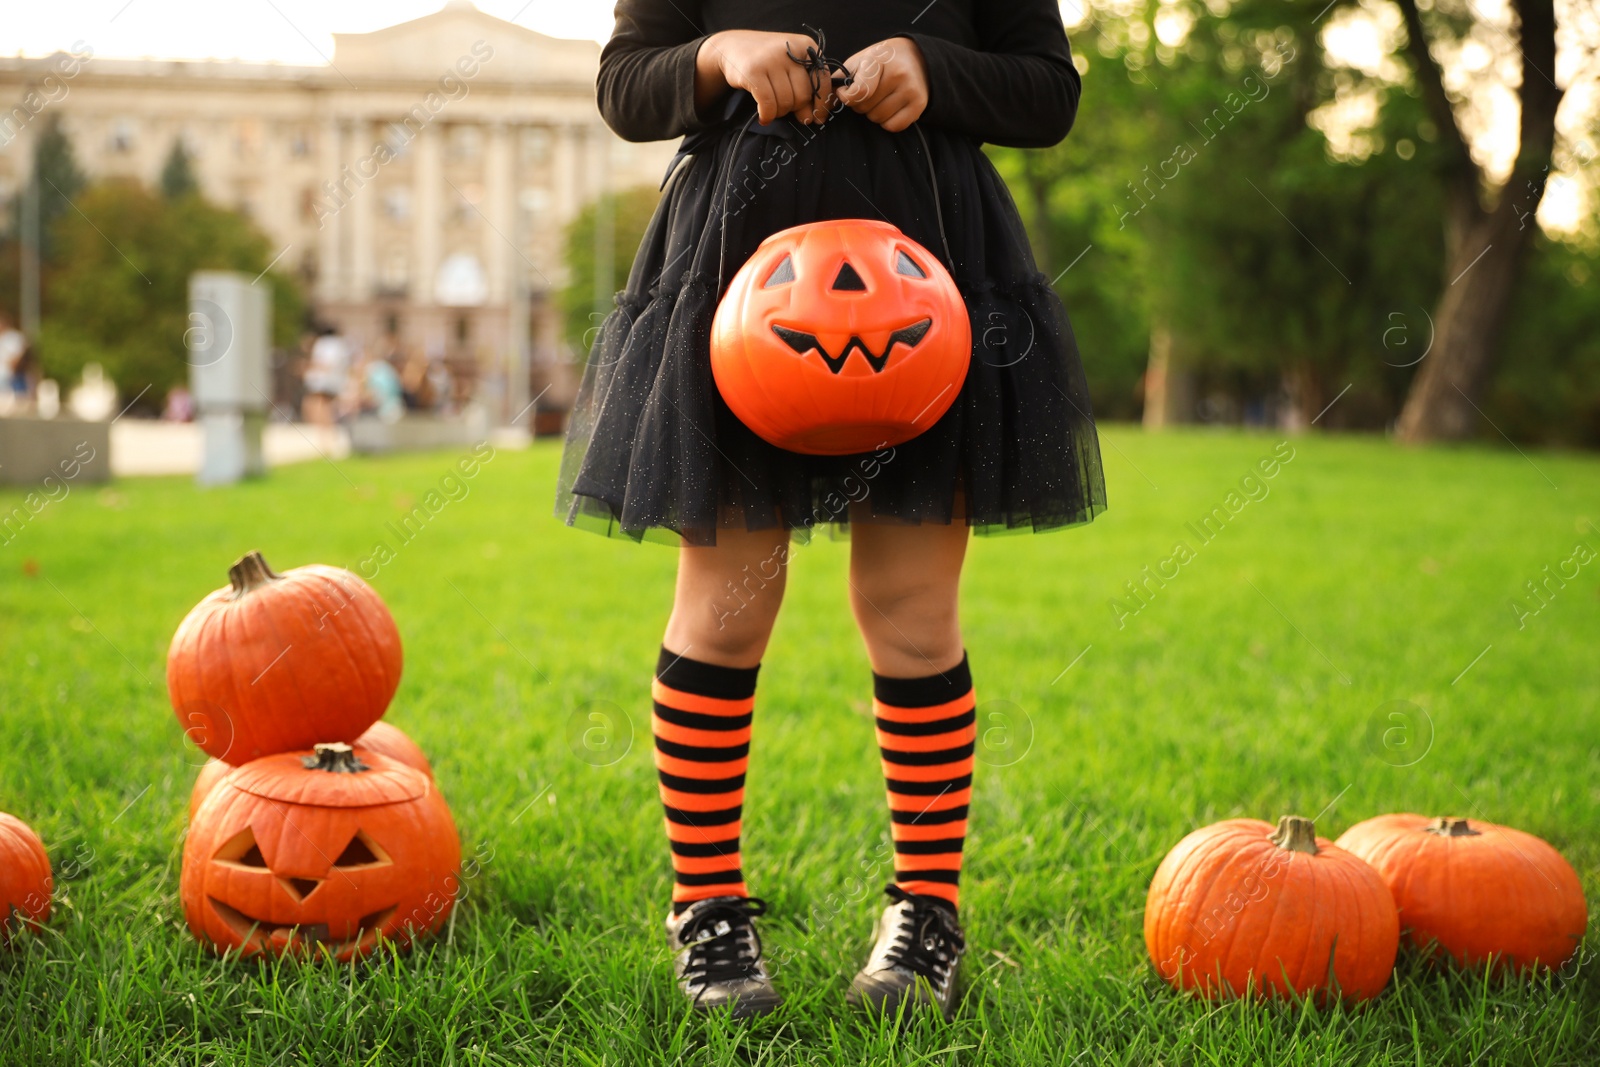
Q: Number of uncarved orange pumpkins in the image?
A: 5